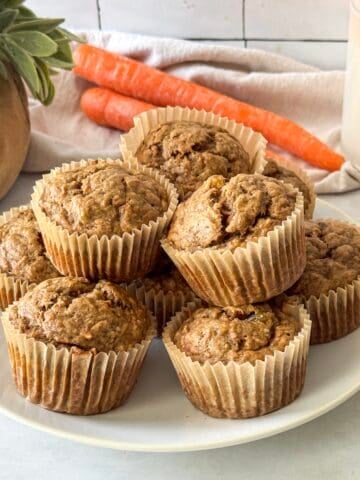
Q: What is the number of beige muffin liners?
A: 9